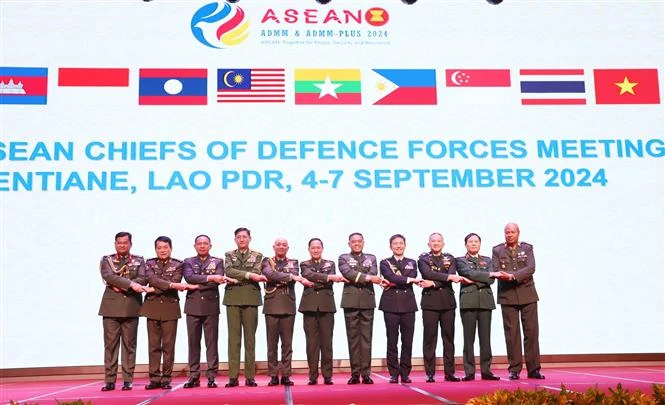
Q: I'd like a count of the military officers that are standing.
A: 11